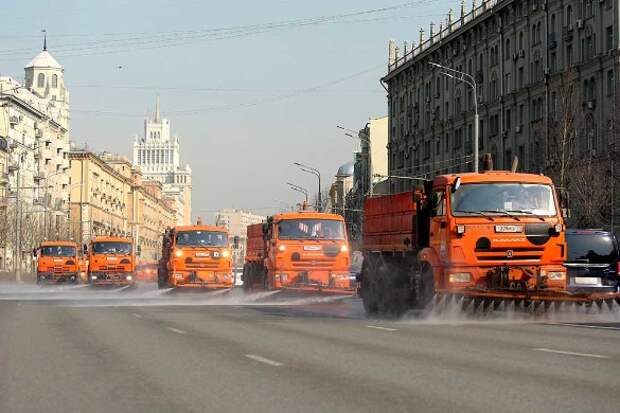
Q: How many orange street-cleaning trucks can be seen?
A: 5